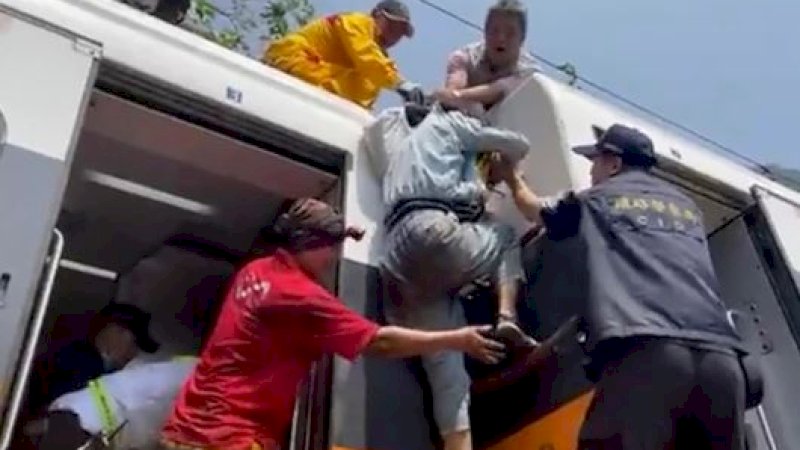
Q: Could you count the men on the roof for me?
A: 2